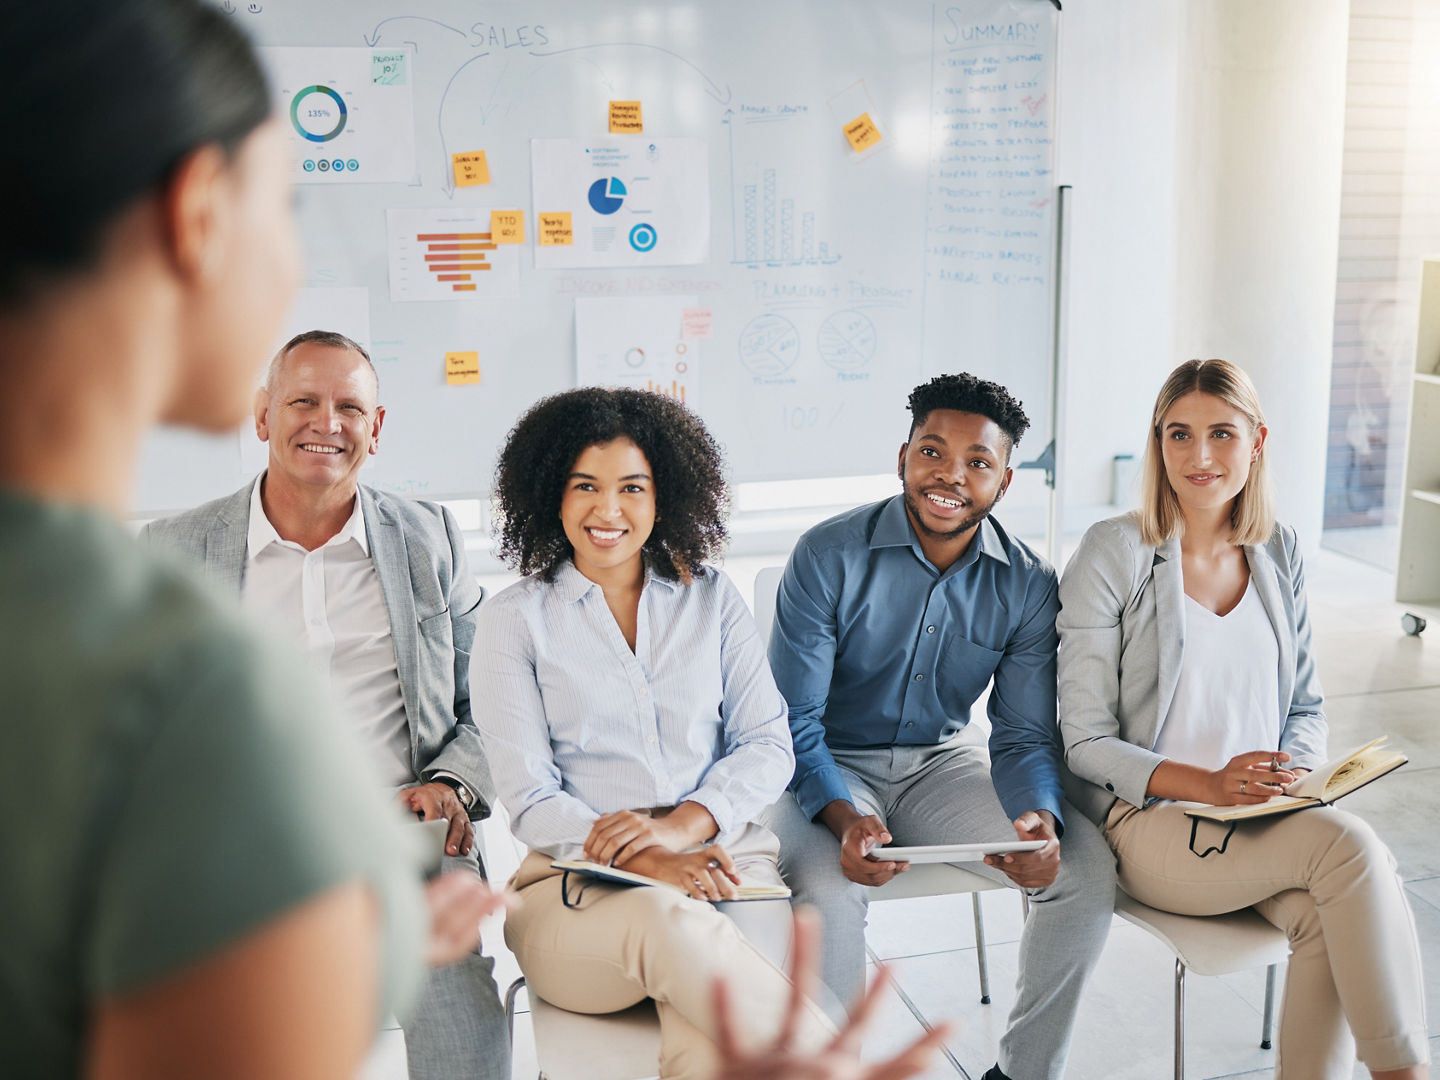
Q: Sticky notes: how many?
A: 8